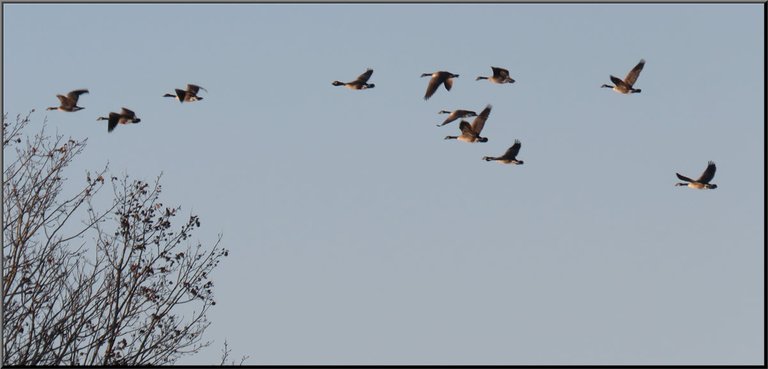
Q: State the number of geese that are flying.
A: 11